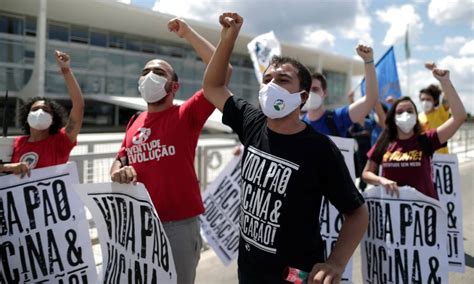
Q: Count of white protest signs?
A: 6